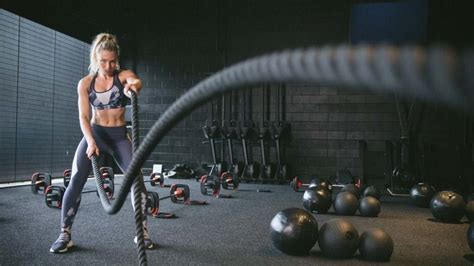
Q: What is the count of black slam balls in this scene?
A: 13